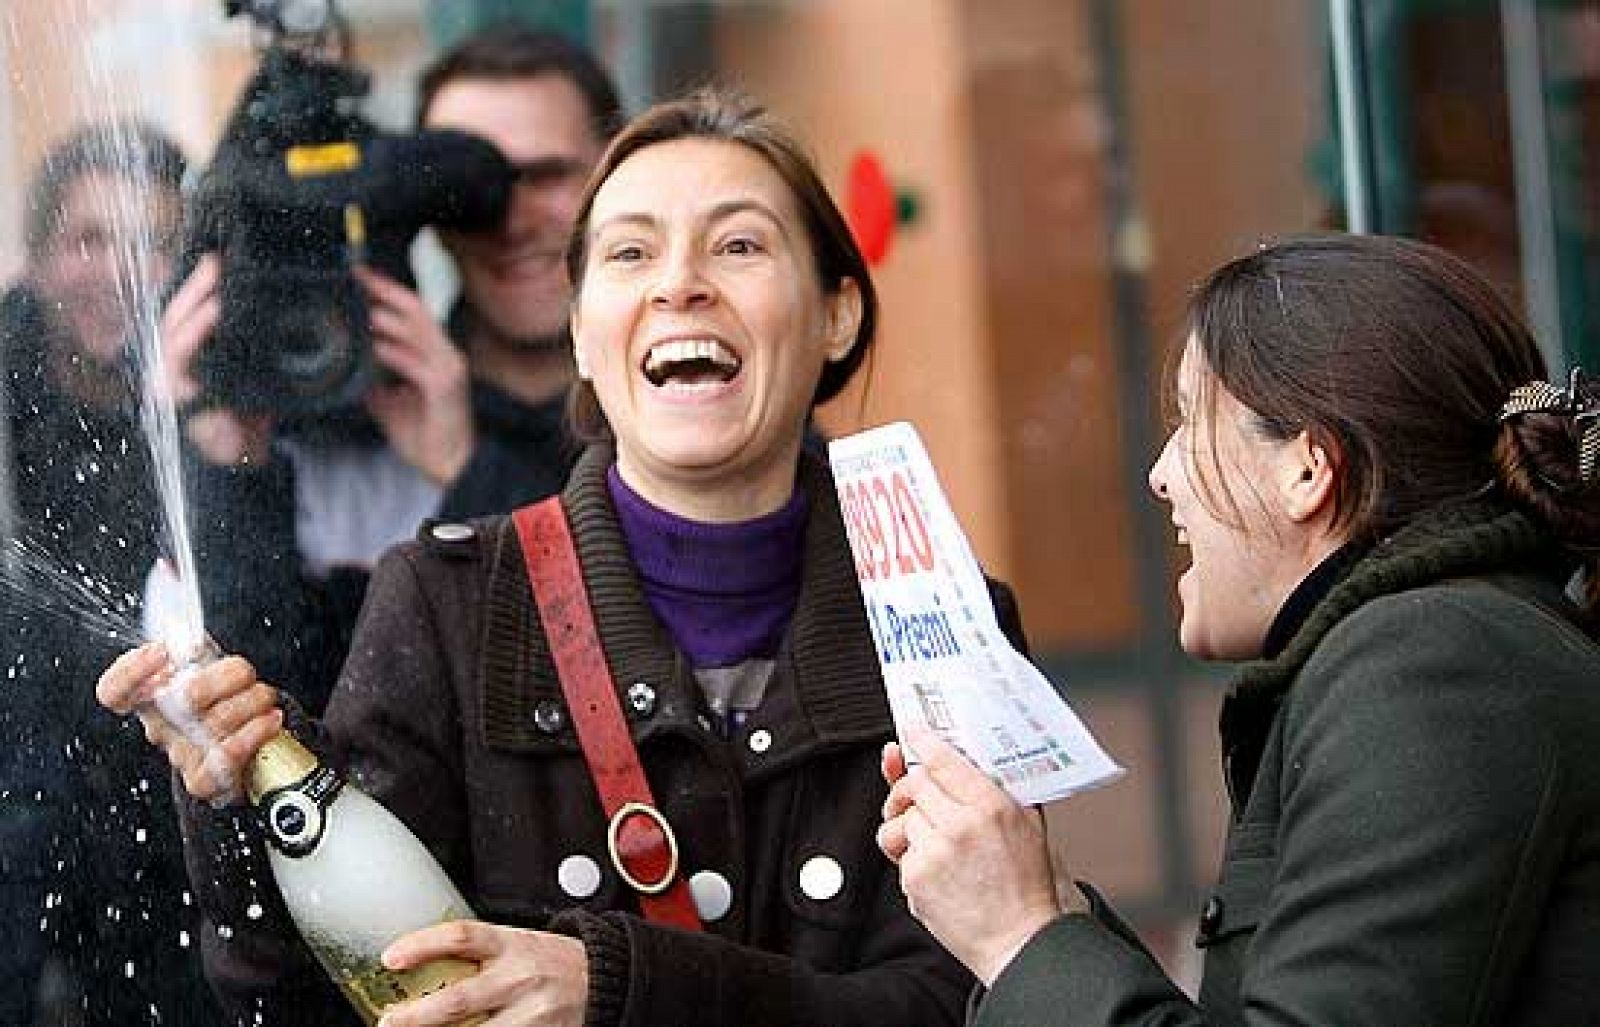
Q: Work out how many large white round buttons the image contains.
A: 3